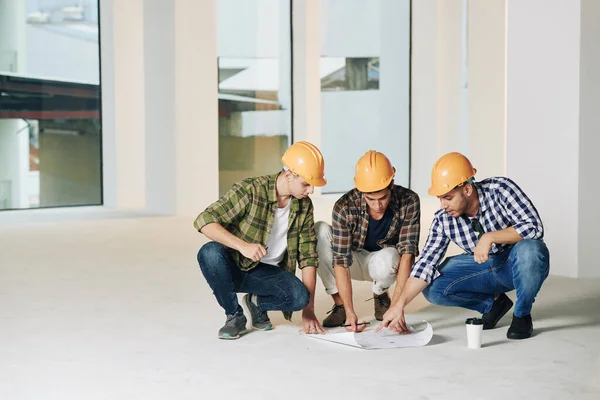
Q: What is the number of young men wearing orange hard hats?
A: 3